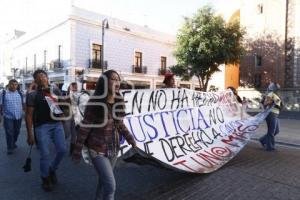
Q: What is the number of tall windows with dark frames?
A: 3